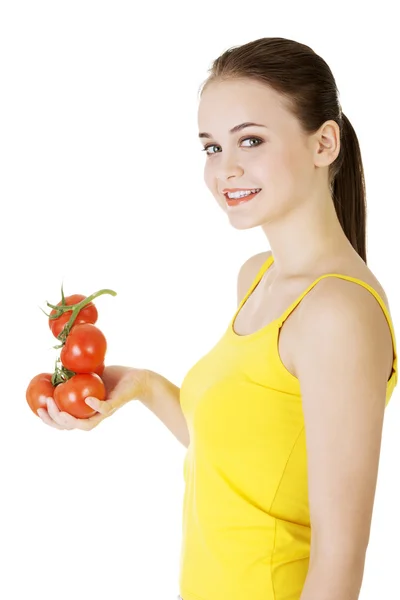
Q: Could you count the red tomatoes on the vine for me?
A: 4